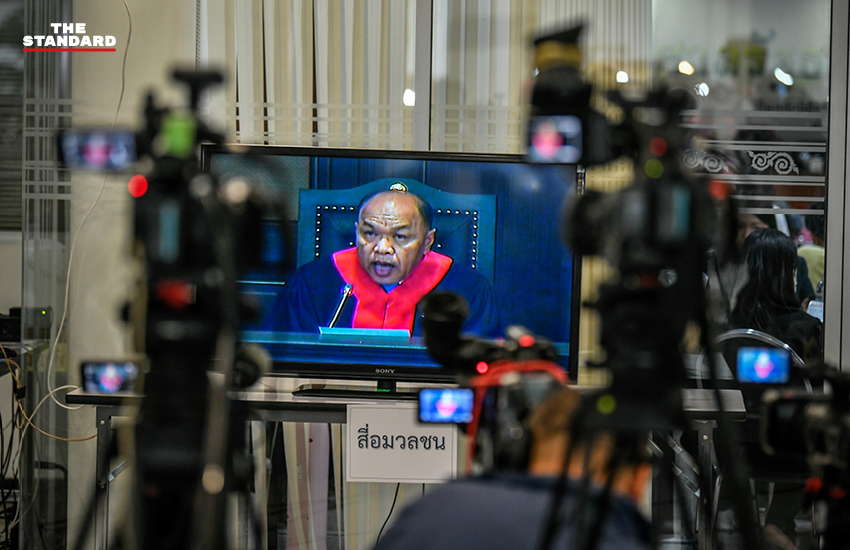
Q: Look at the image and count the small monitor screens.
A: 5